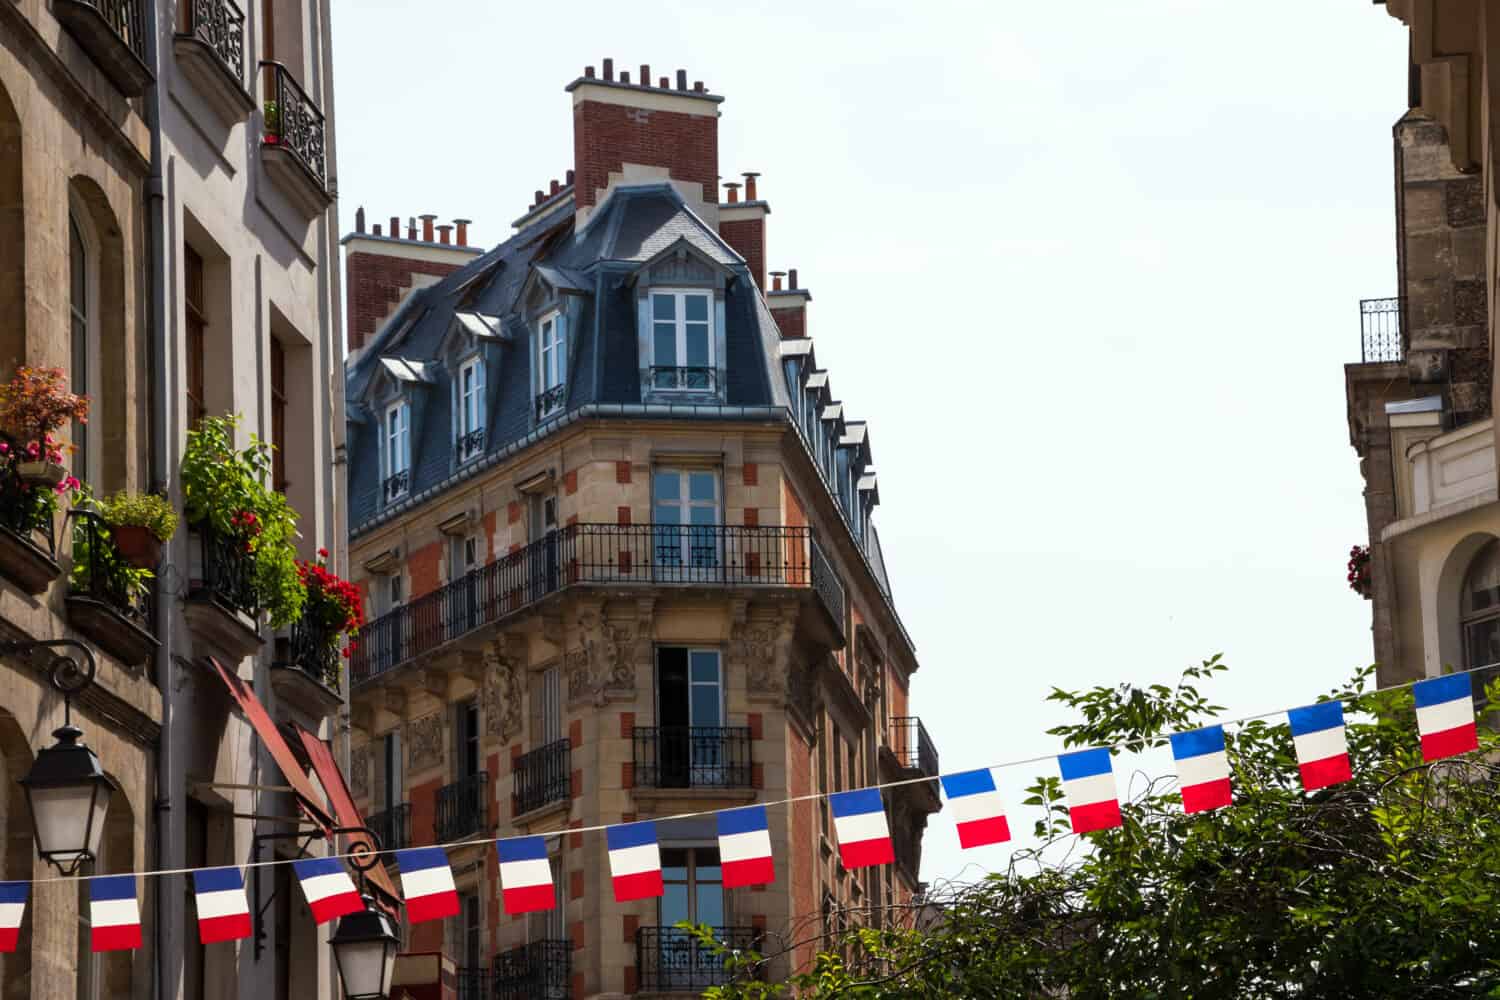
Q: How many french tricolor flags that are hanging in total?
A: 14